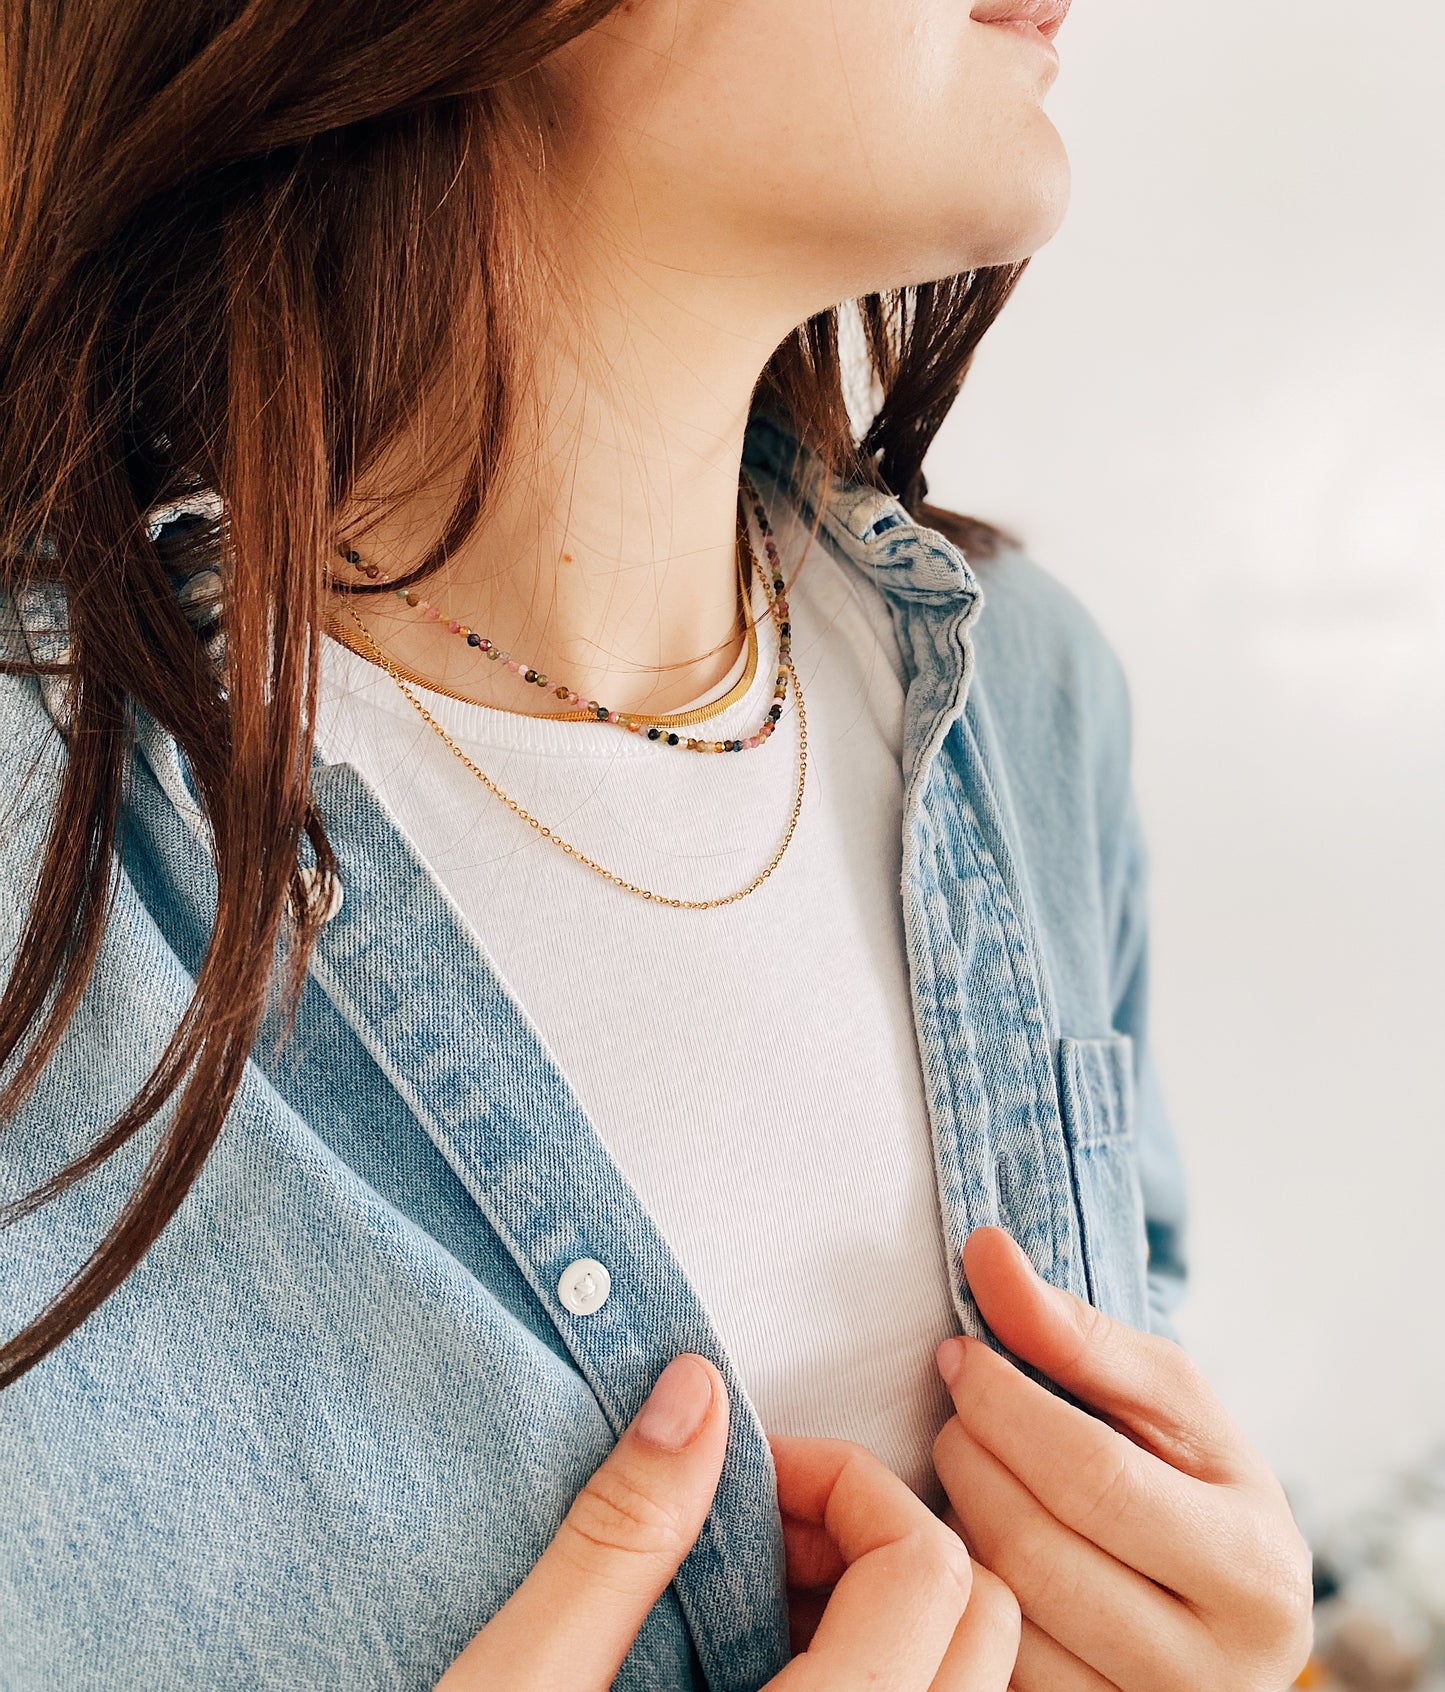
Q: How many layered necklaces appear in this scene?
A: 3